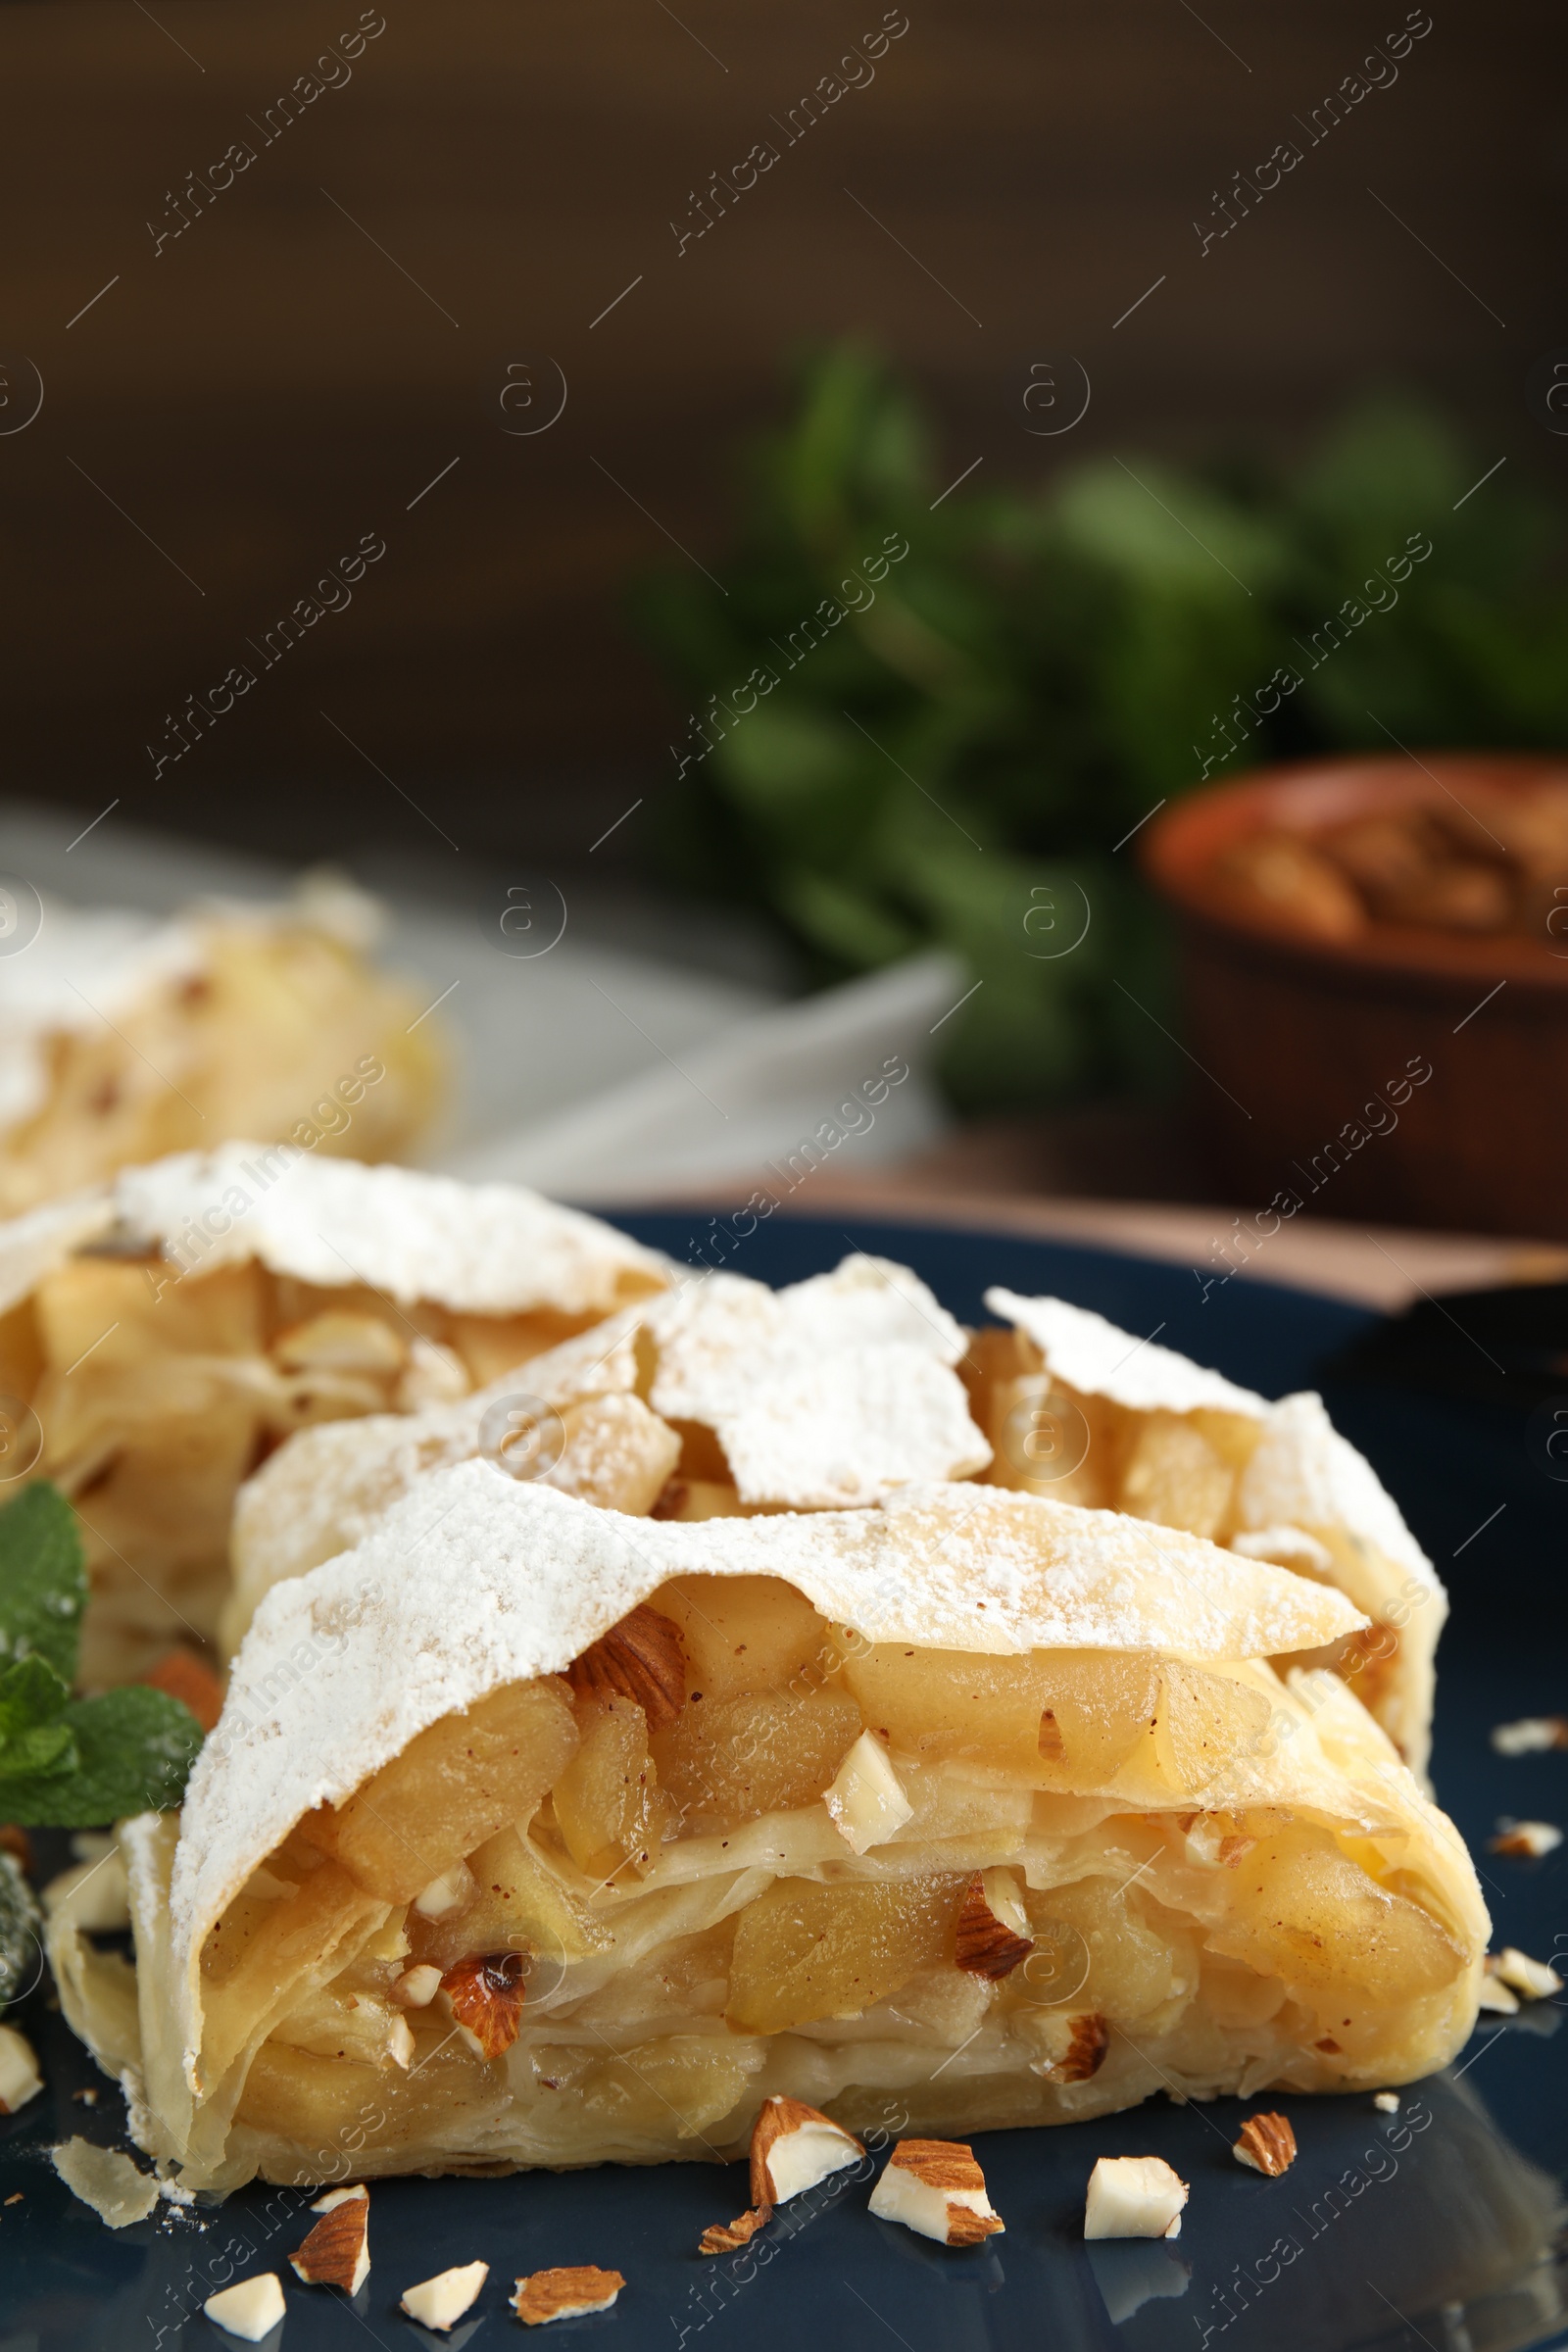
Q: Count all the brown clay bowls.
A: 1